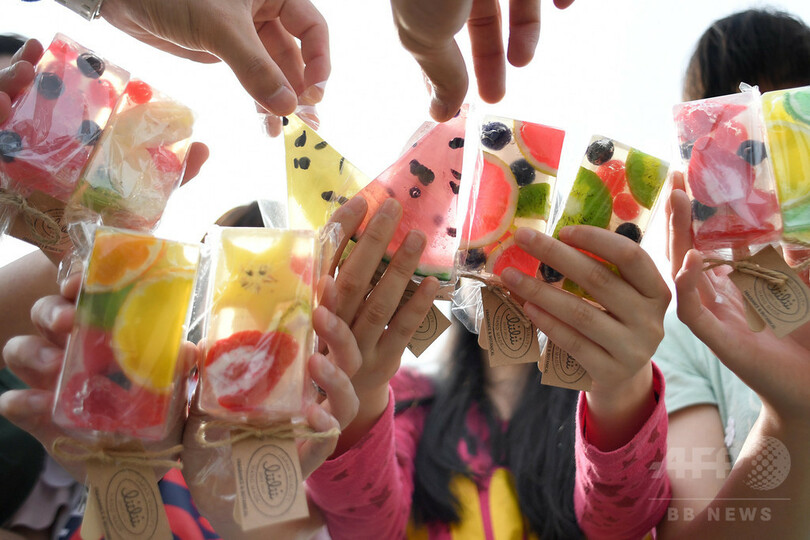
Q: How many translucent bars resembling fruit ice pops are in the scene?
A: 10